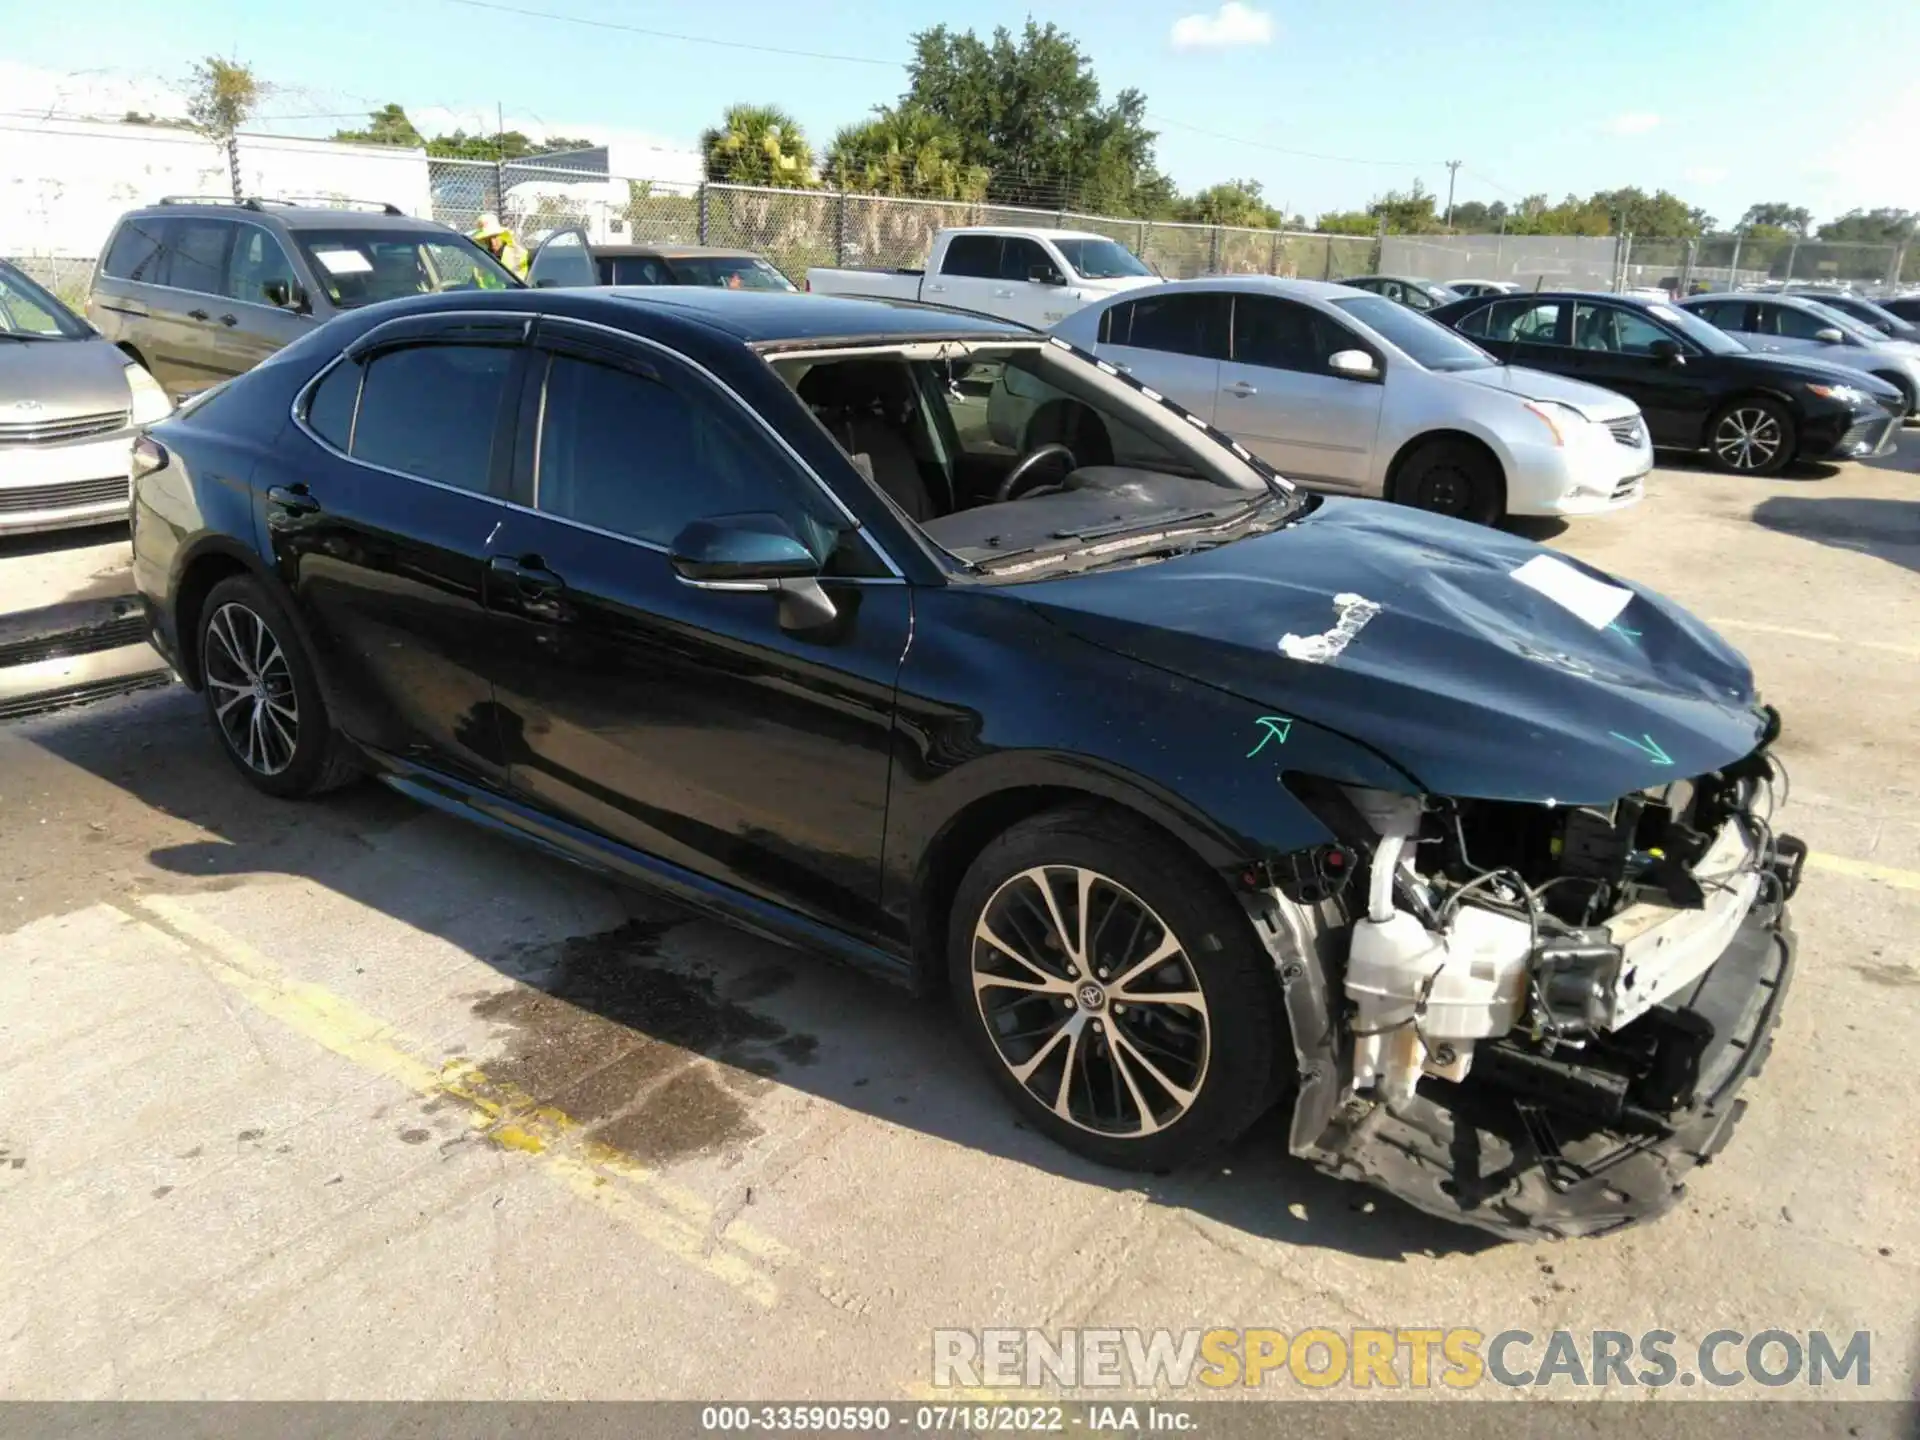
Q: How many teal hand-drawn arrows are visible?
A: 3